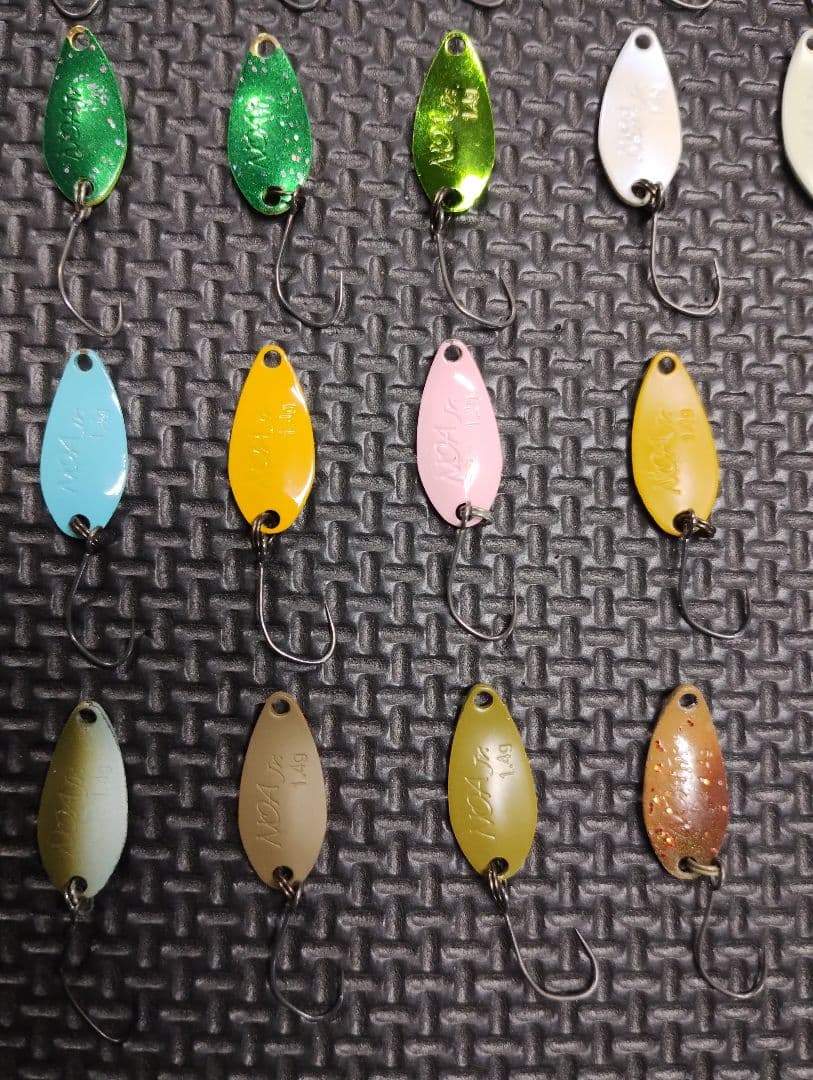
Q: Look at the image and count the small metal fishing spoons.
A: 13